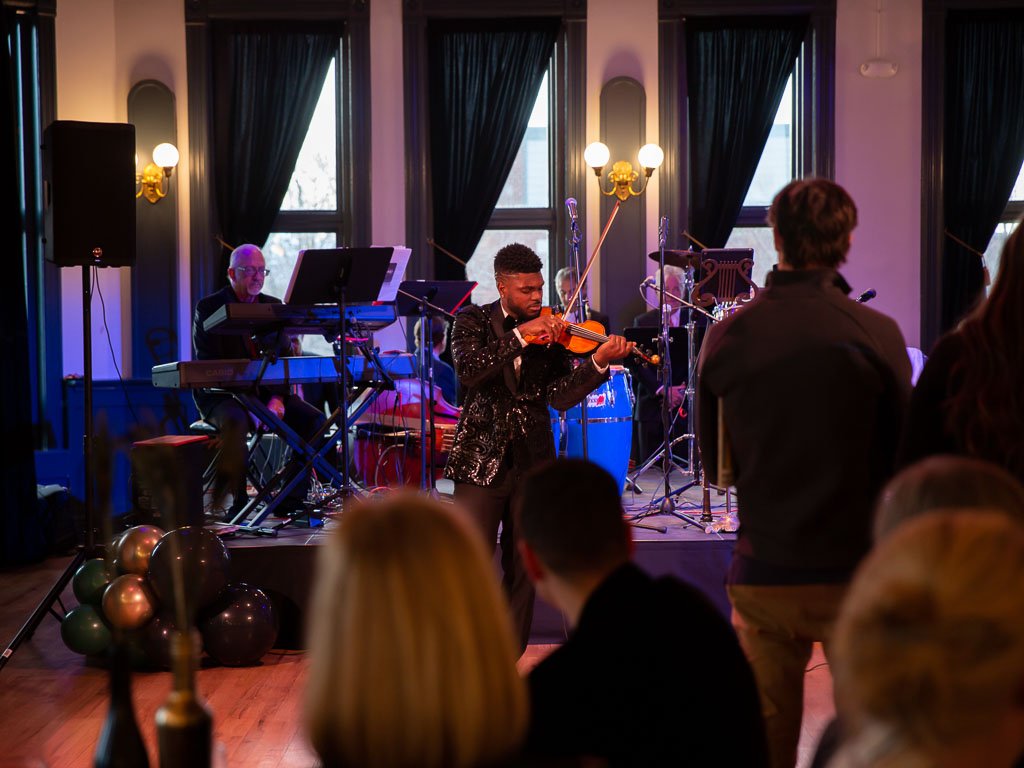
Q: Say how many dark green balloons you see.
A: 2